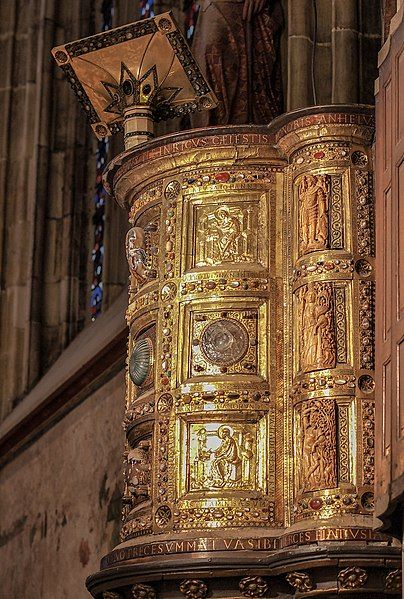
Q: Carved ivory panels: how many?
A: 3